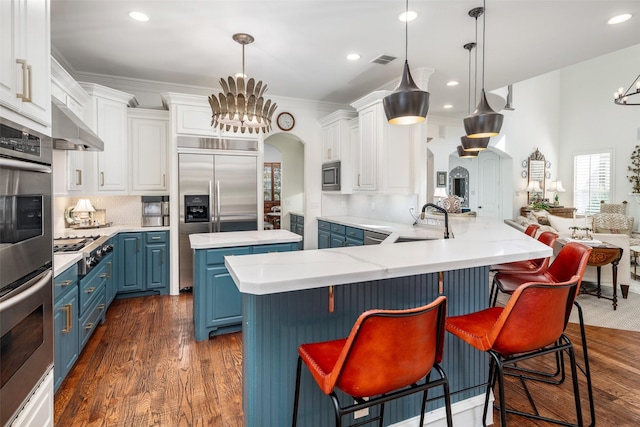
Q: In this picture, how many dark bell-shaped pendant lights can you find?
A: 4